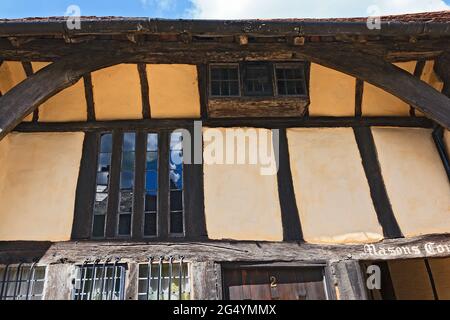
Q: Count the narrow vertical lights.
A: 4